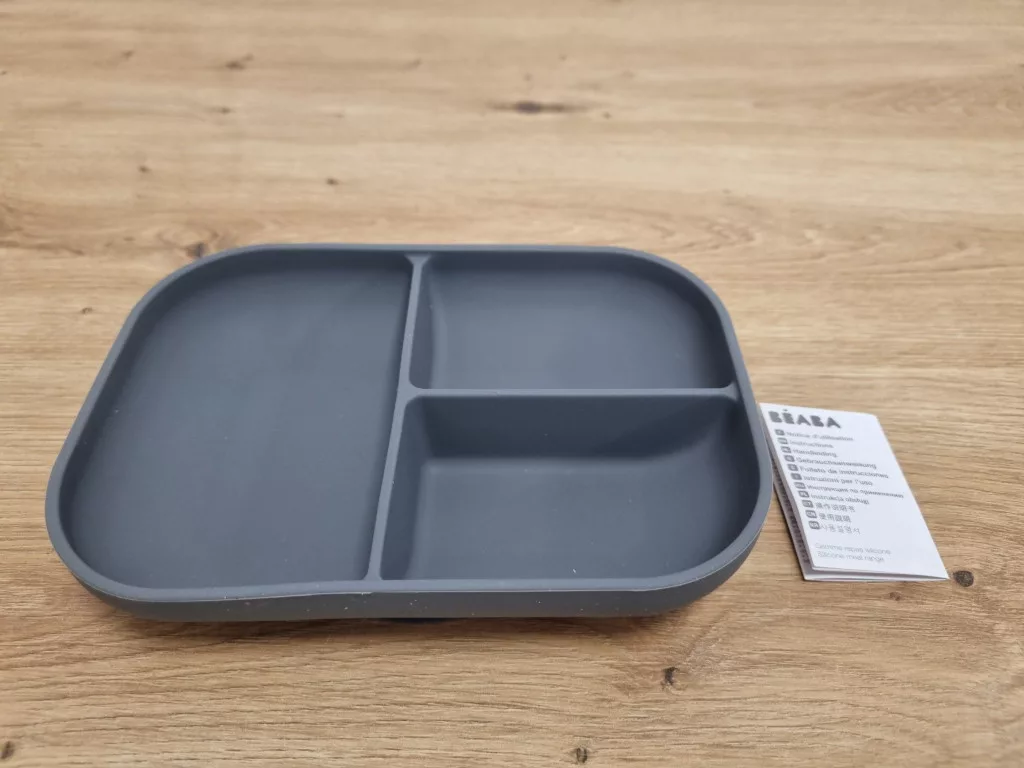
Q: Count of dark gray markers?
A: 0